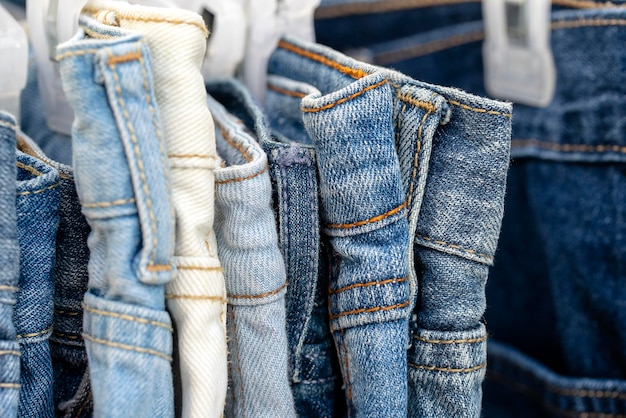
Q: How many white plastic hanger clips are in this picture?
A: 5